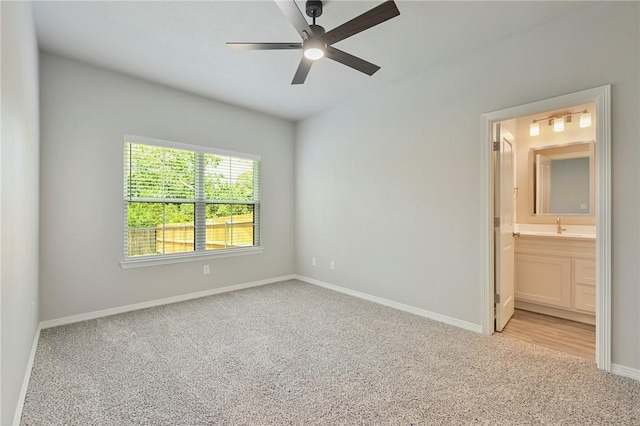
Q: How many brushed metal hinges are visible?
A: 3